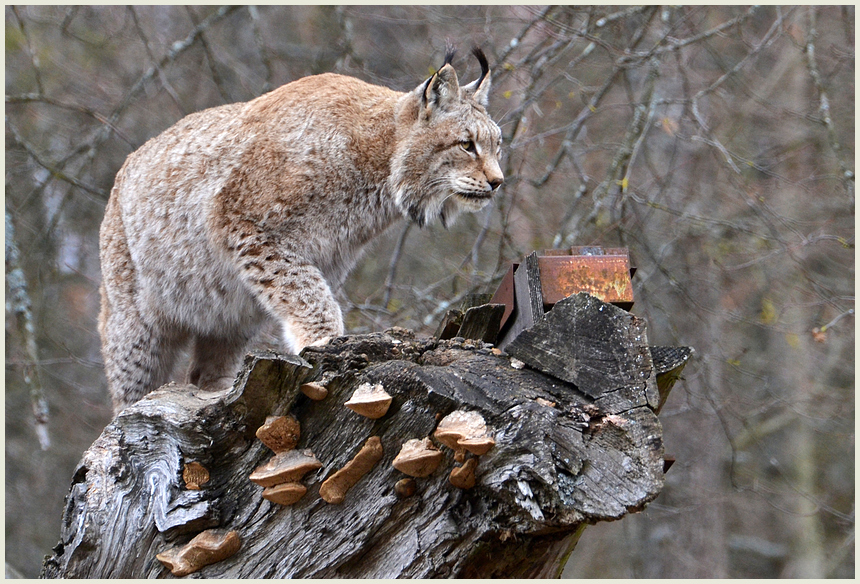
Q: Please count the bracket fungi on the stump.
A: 12